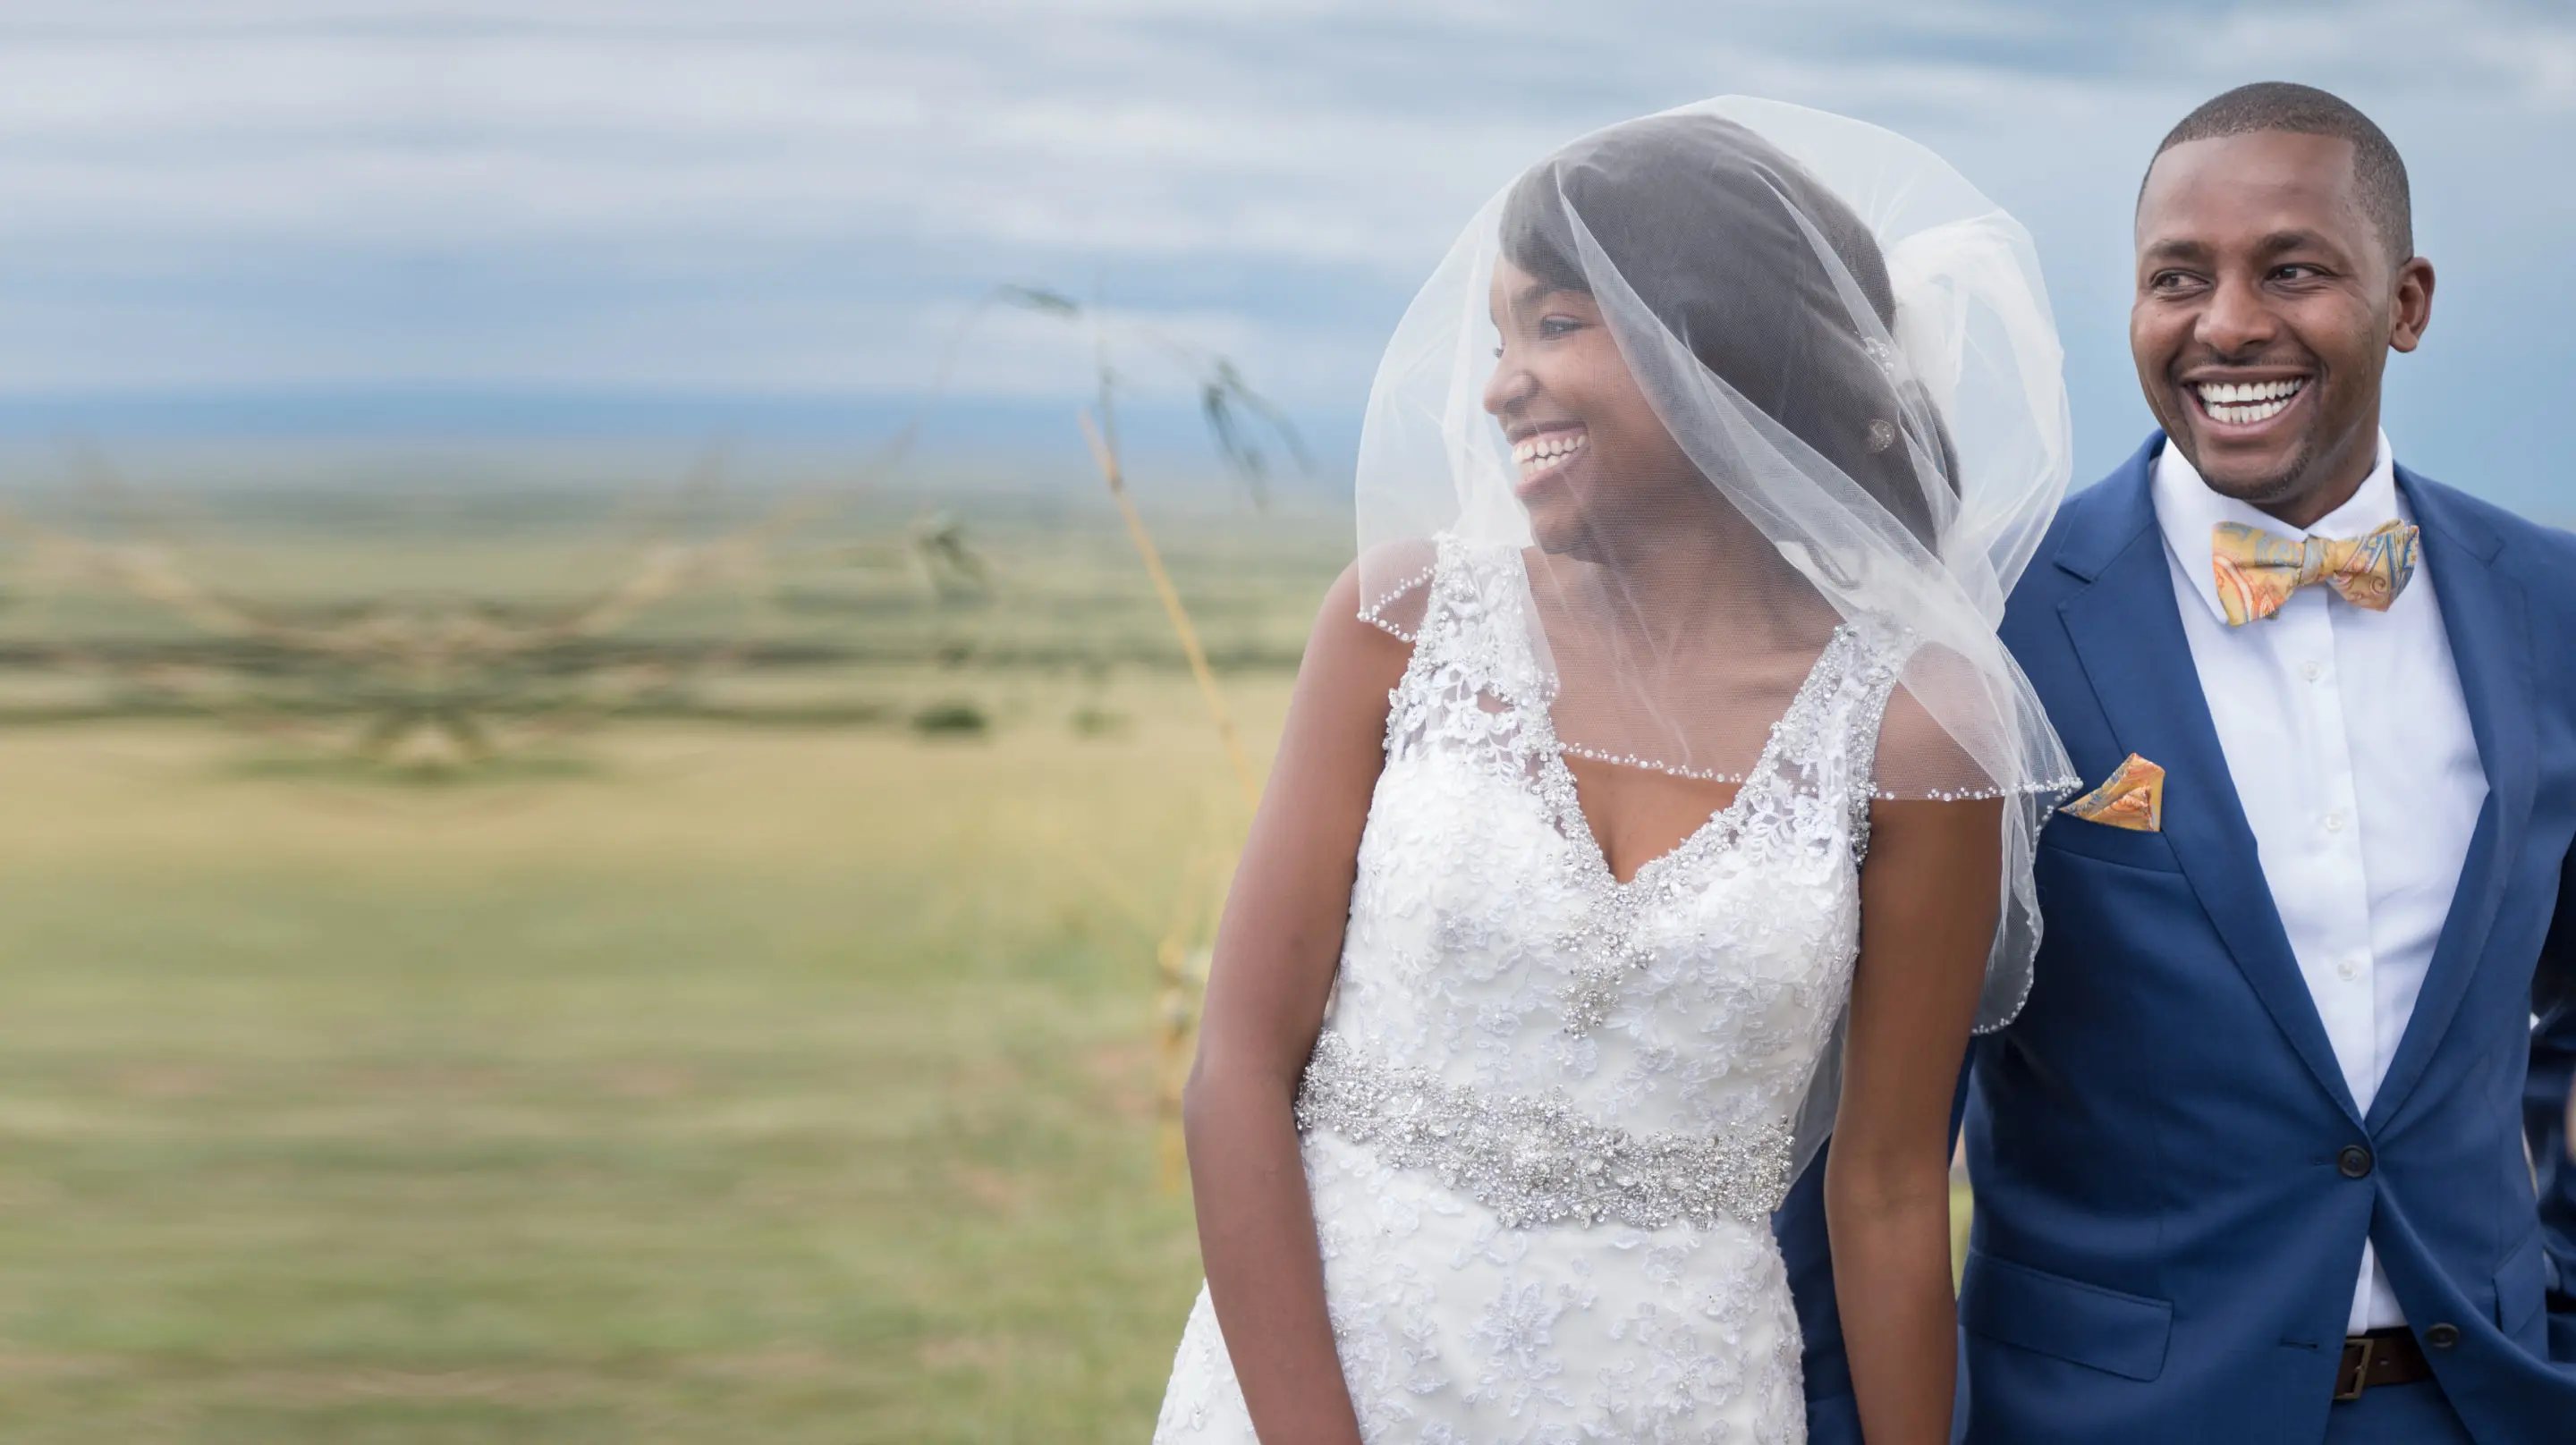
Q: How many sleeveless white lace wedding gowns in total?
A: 1